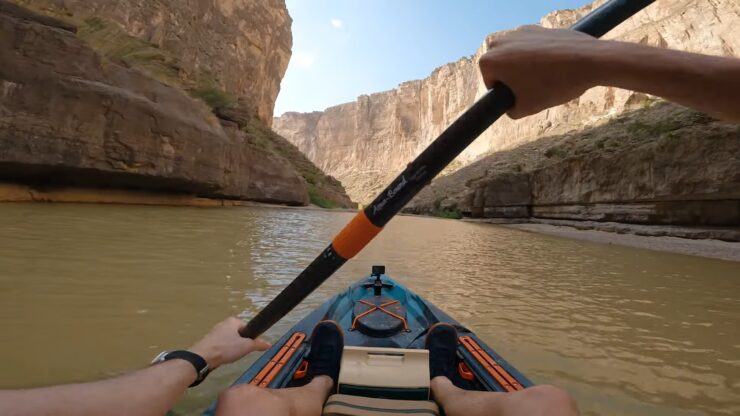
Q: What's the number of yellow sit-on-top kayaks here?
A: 0